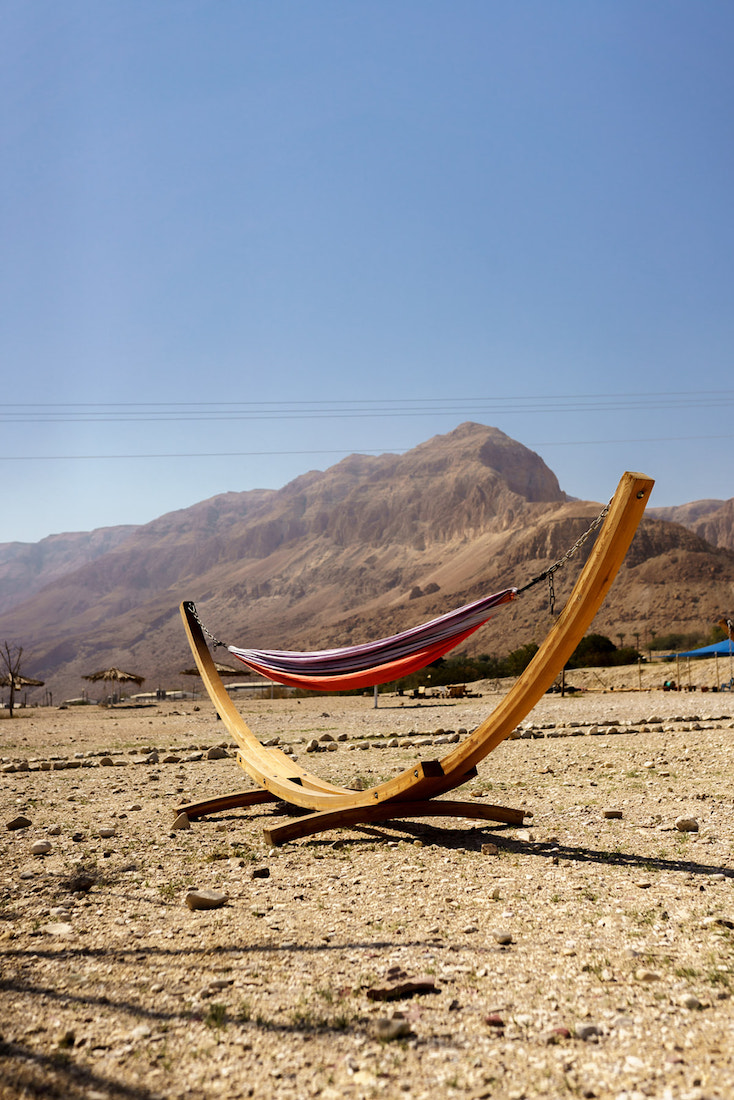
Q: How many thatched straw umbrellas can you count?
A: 3